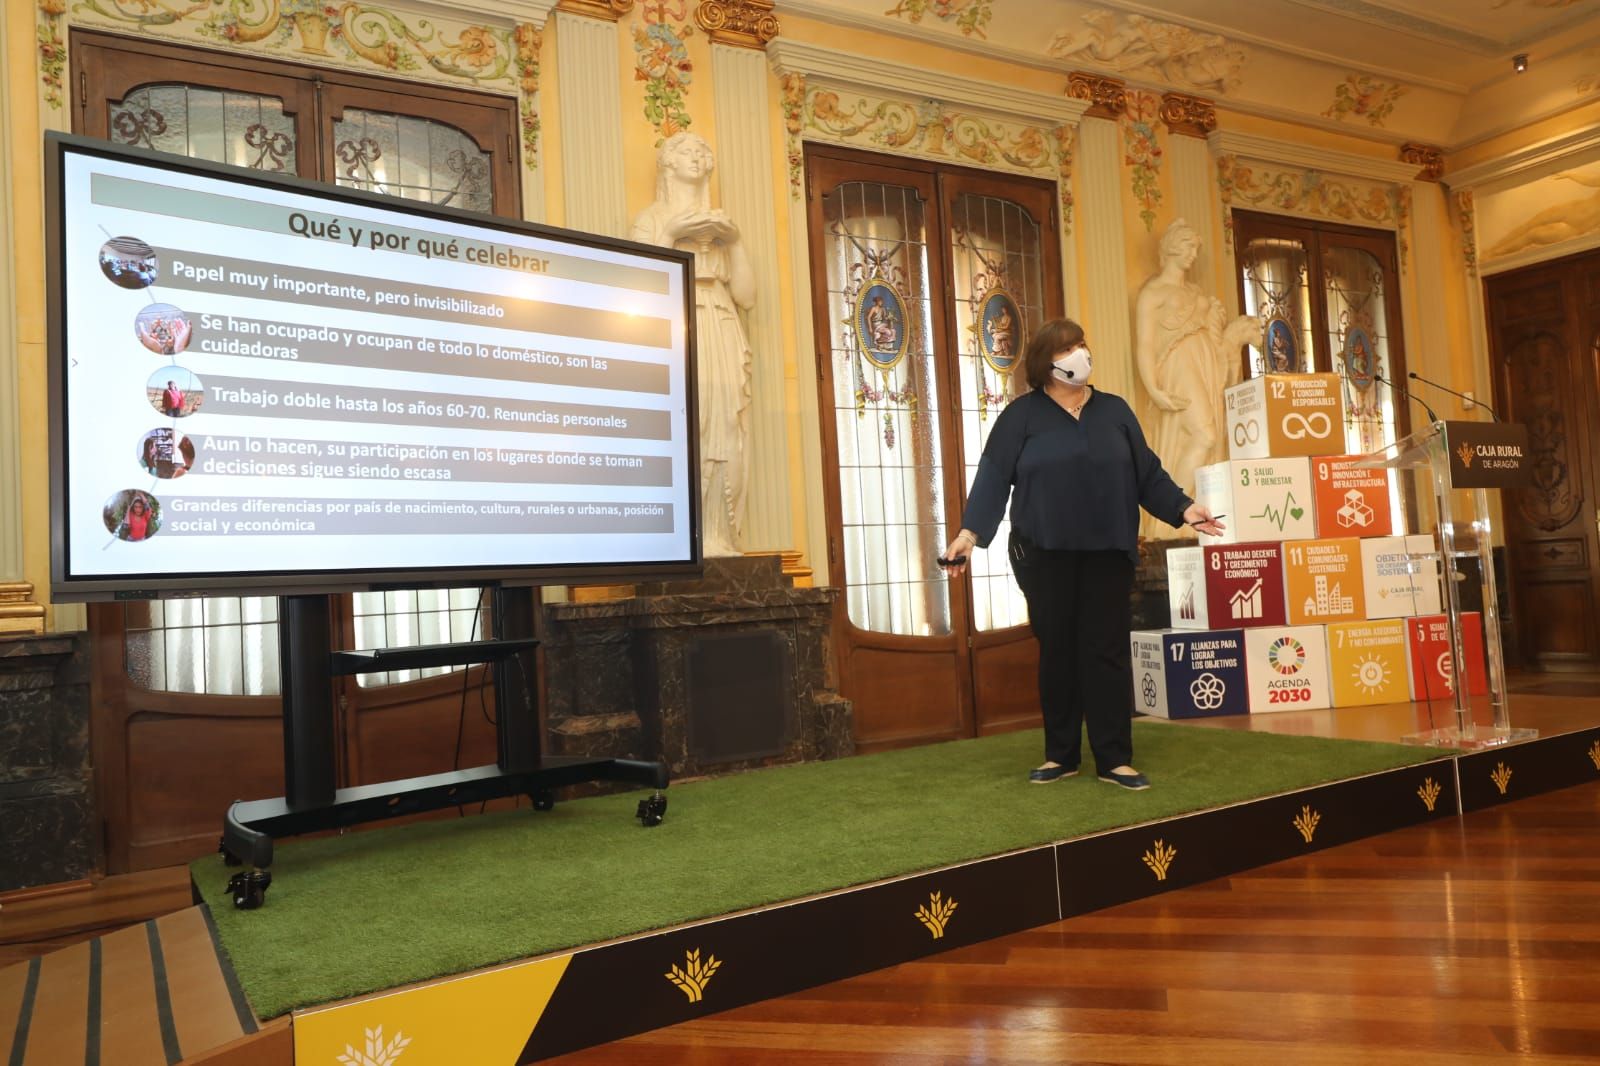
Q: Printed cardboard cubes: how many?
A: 10